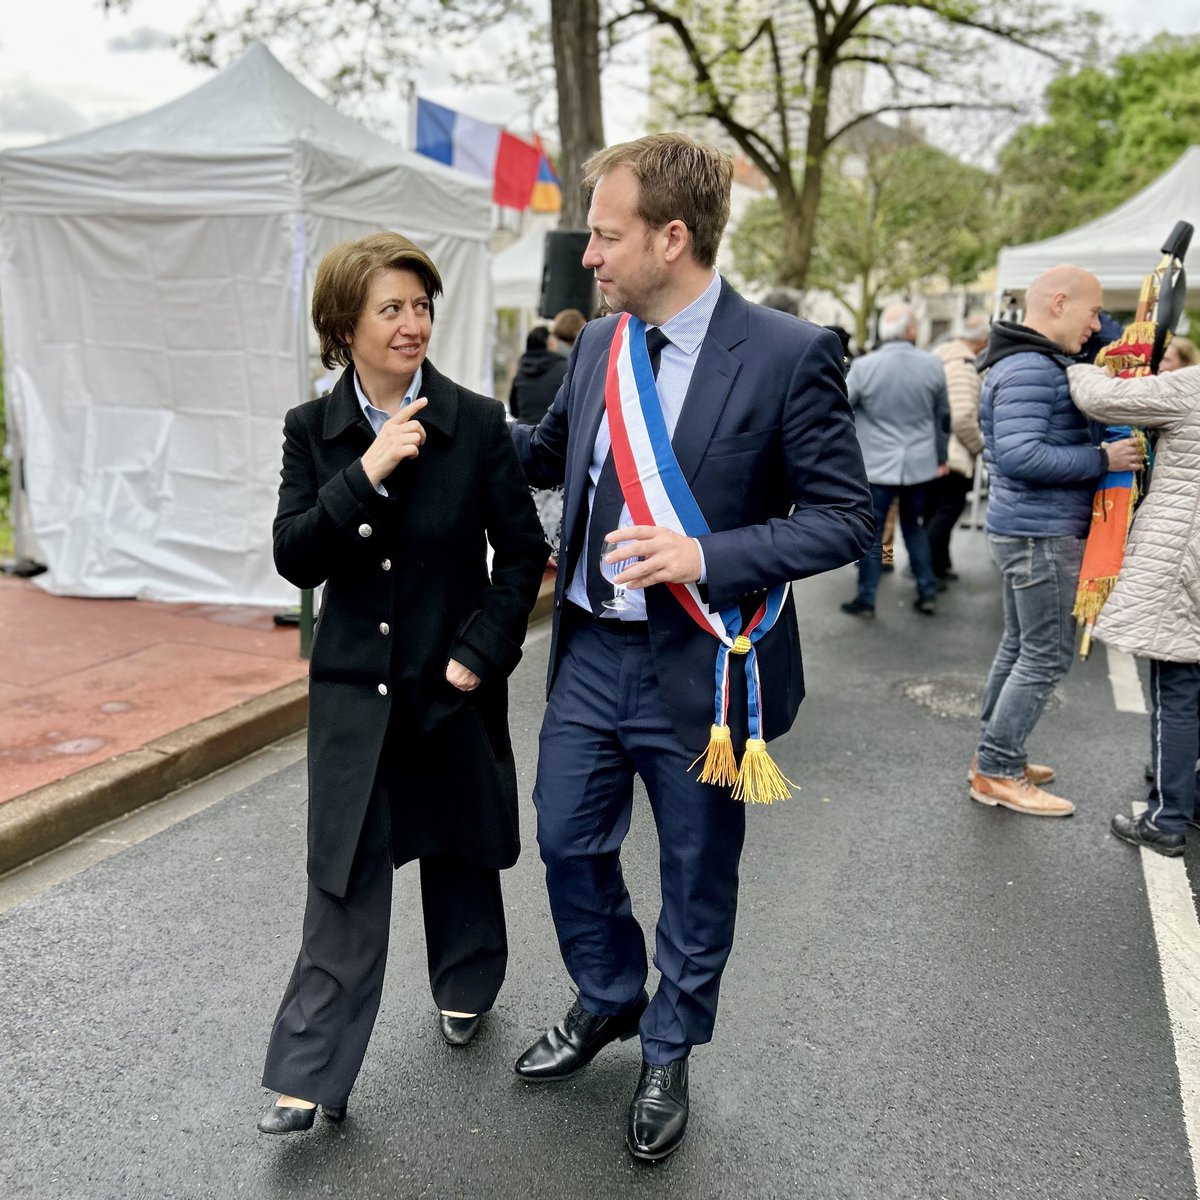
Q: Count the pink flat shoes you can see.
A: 0